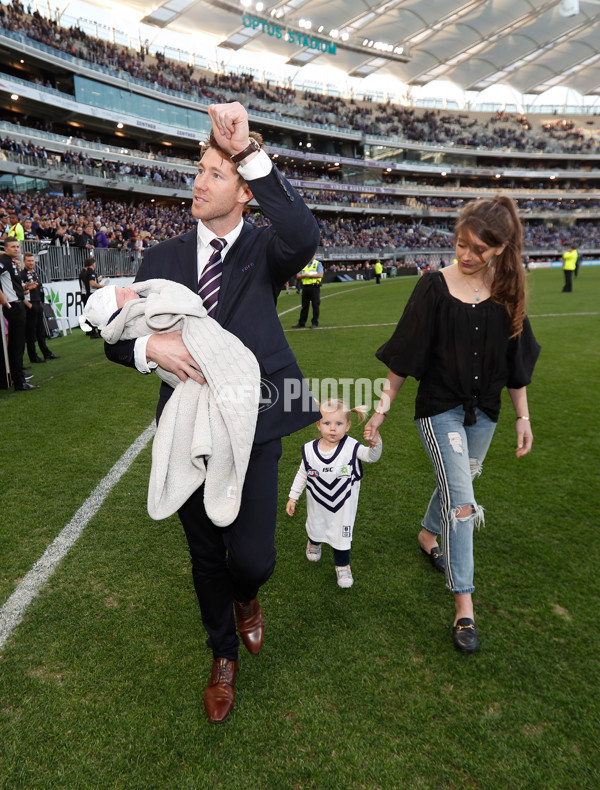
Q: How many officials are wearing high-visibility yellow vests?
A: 4